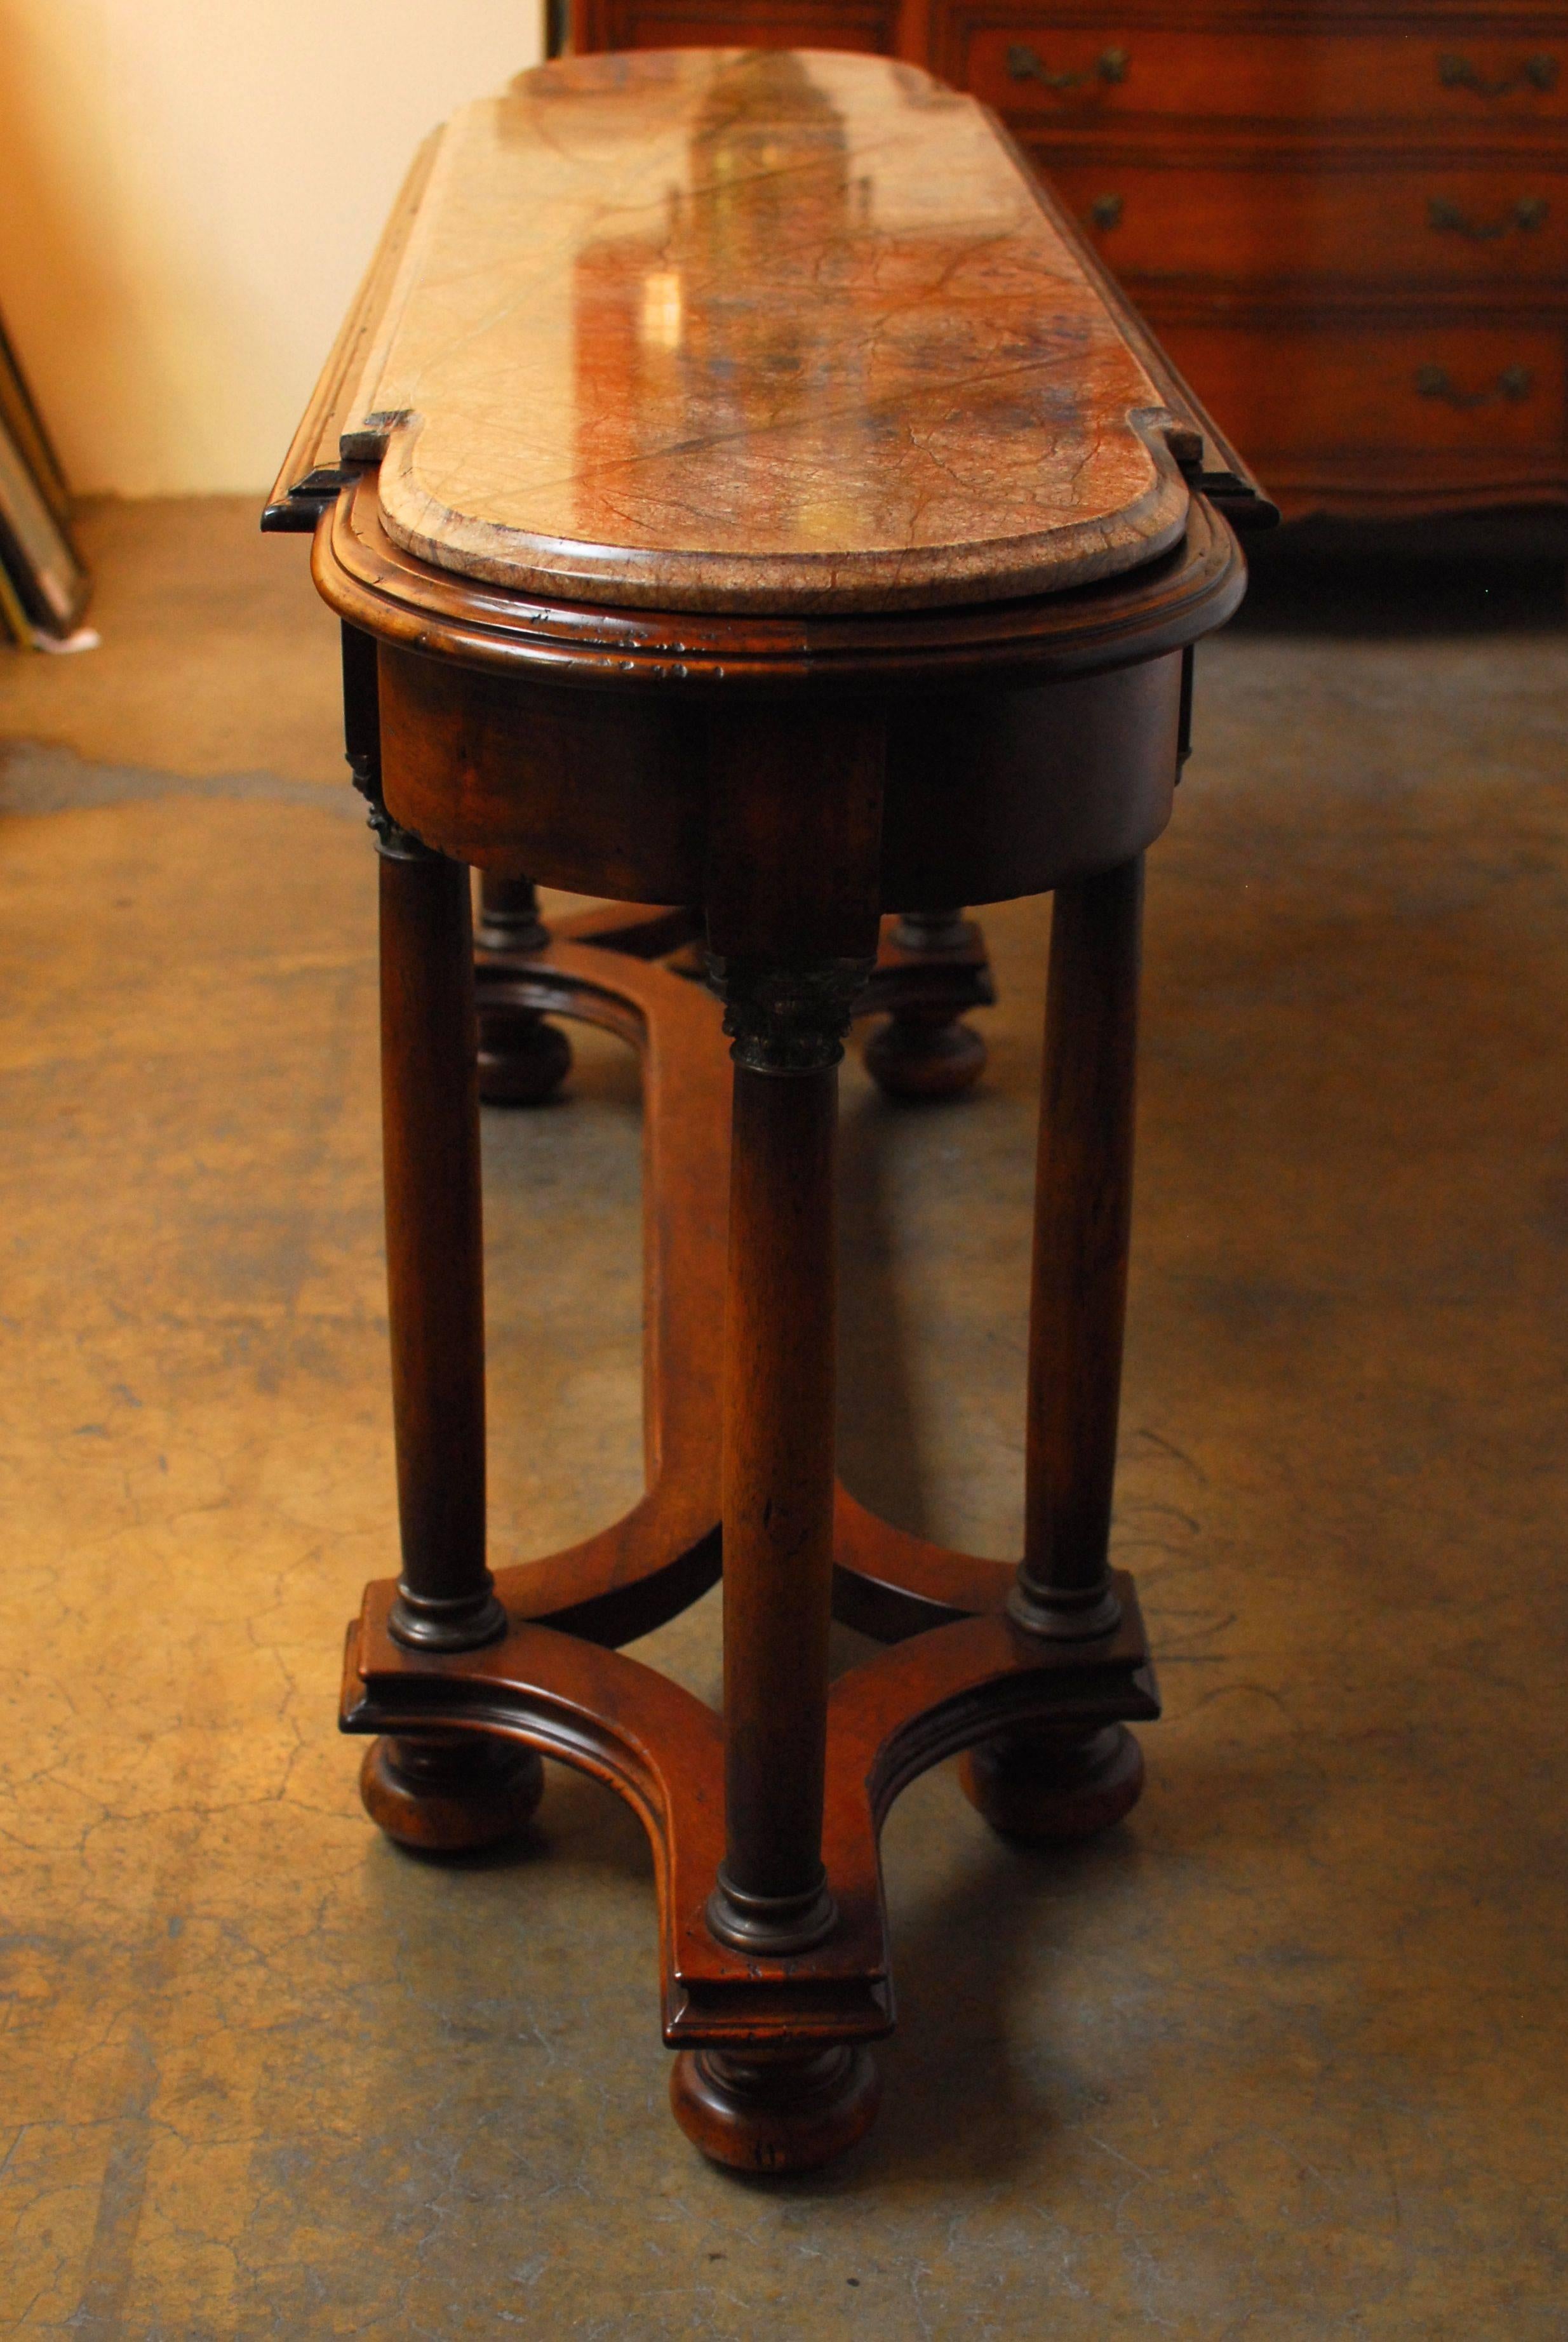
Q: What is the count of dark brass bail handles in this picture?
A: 5